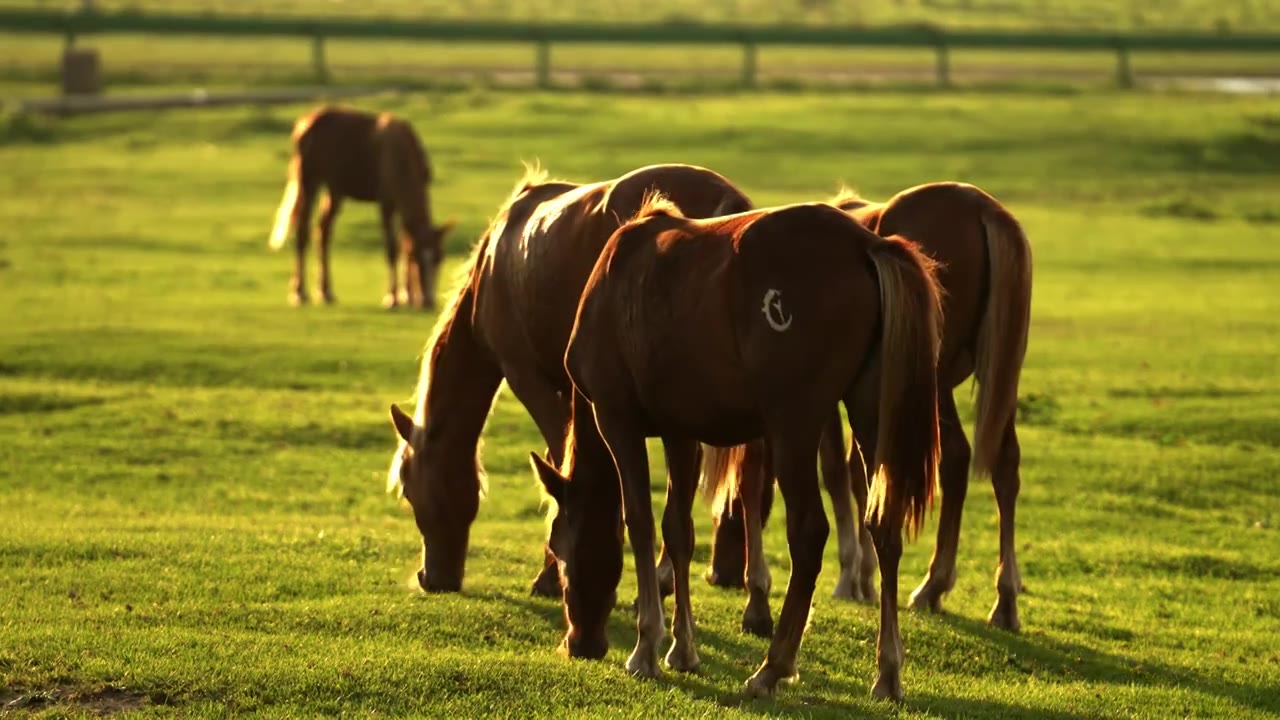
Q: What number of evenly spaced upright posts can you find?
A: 6